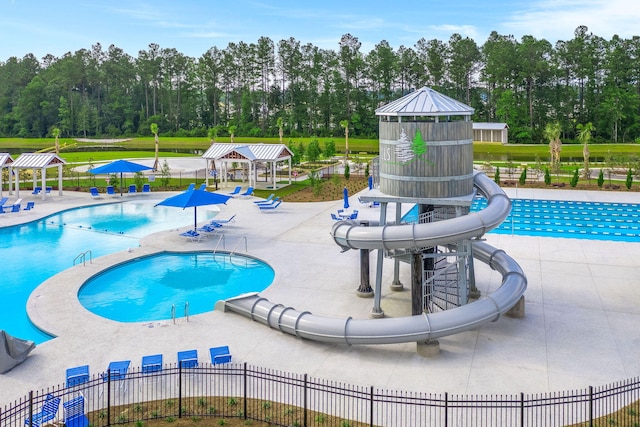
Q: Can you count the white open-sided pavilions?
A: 3